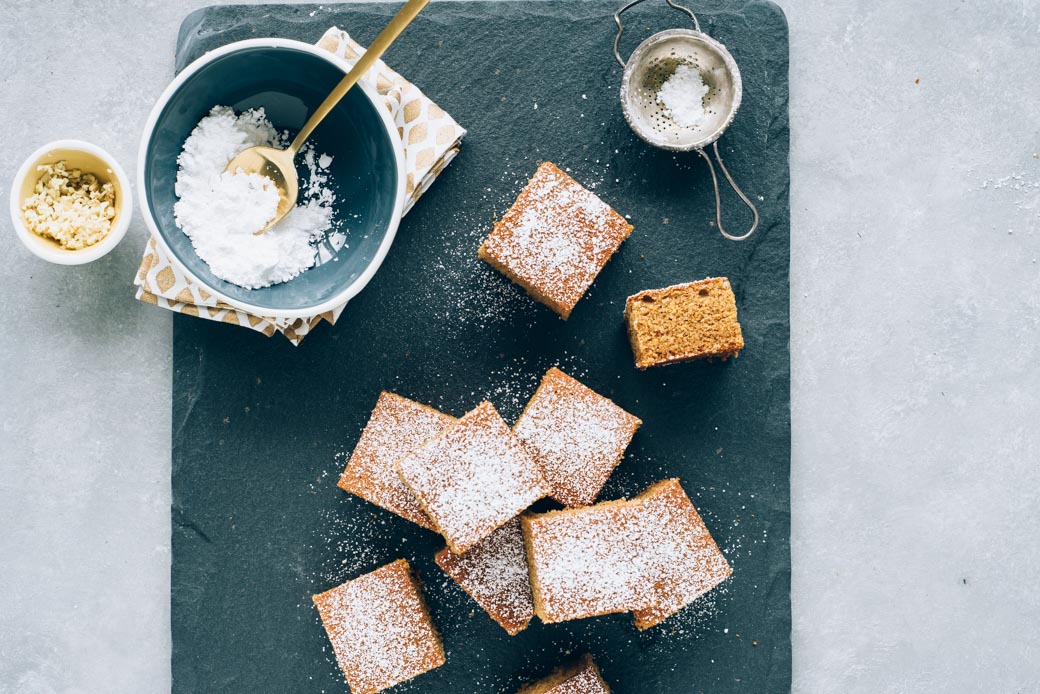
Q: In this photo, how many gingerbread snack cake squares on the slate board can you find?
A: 10